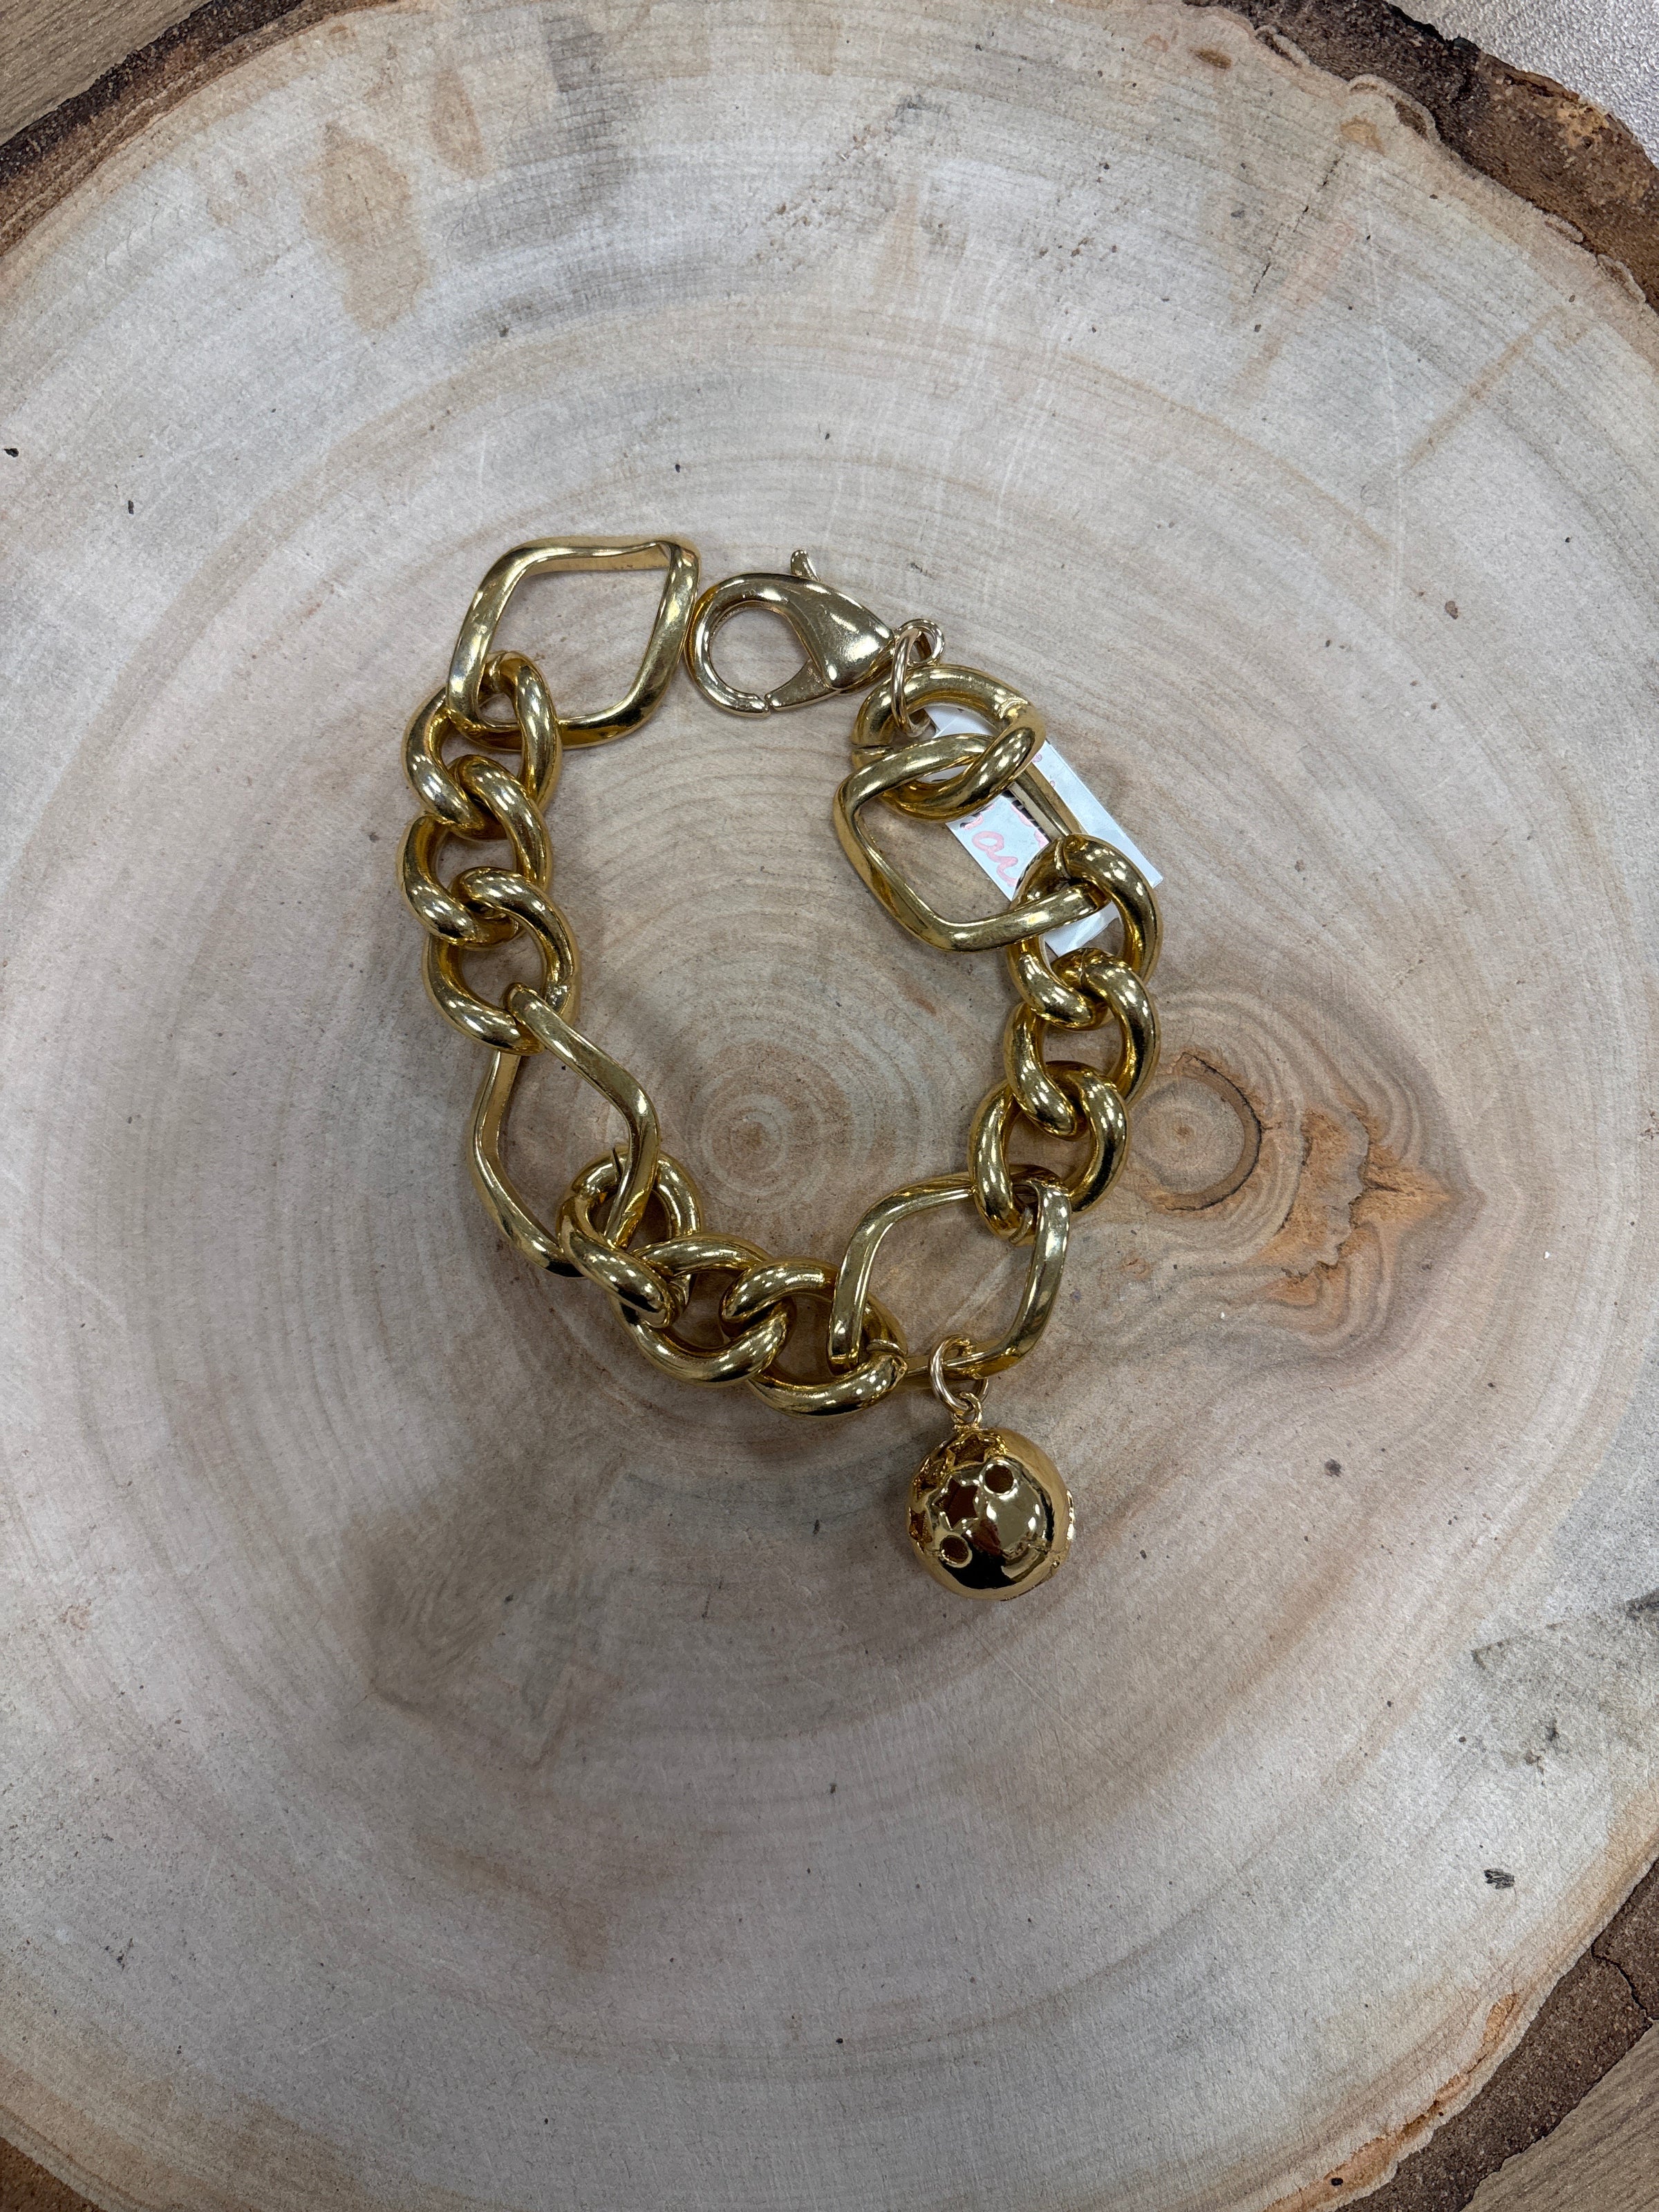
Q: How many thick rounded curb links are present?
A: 10